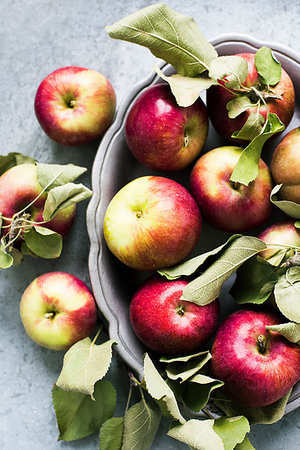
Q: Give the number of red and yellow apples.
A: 11